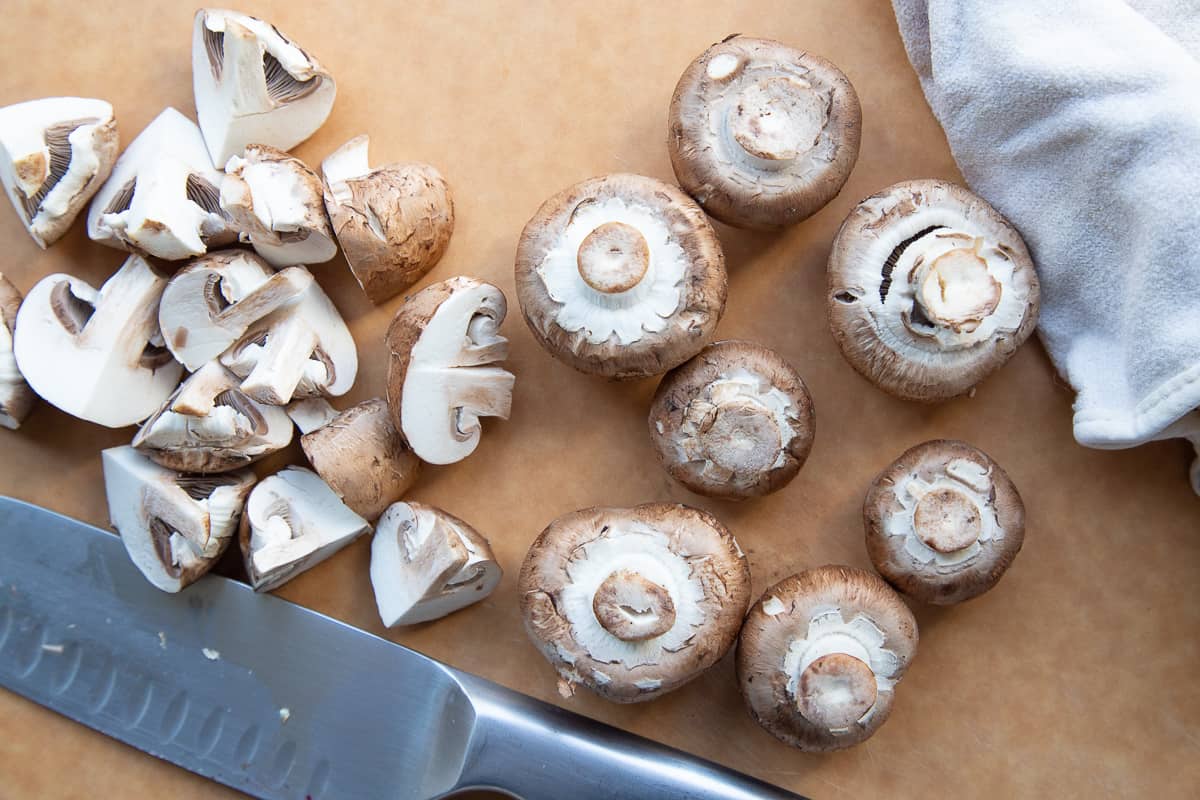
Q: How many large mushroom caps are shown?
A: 7